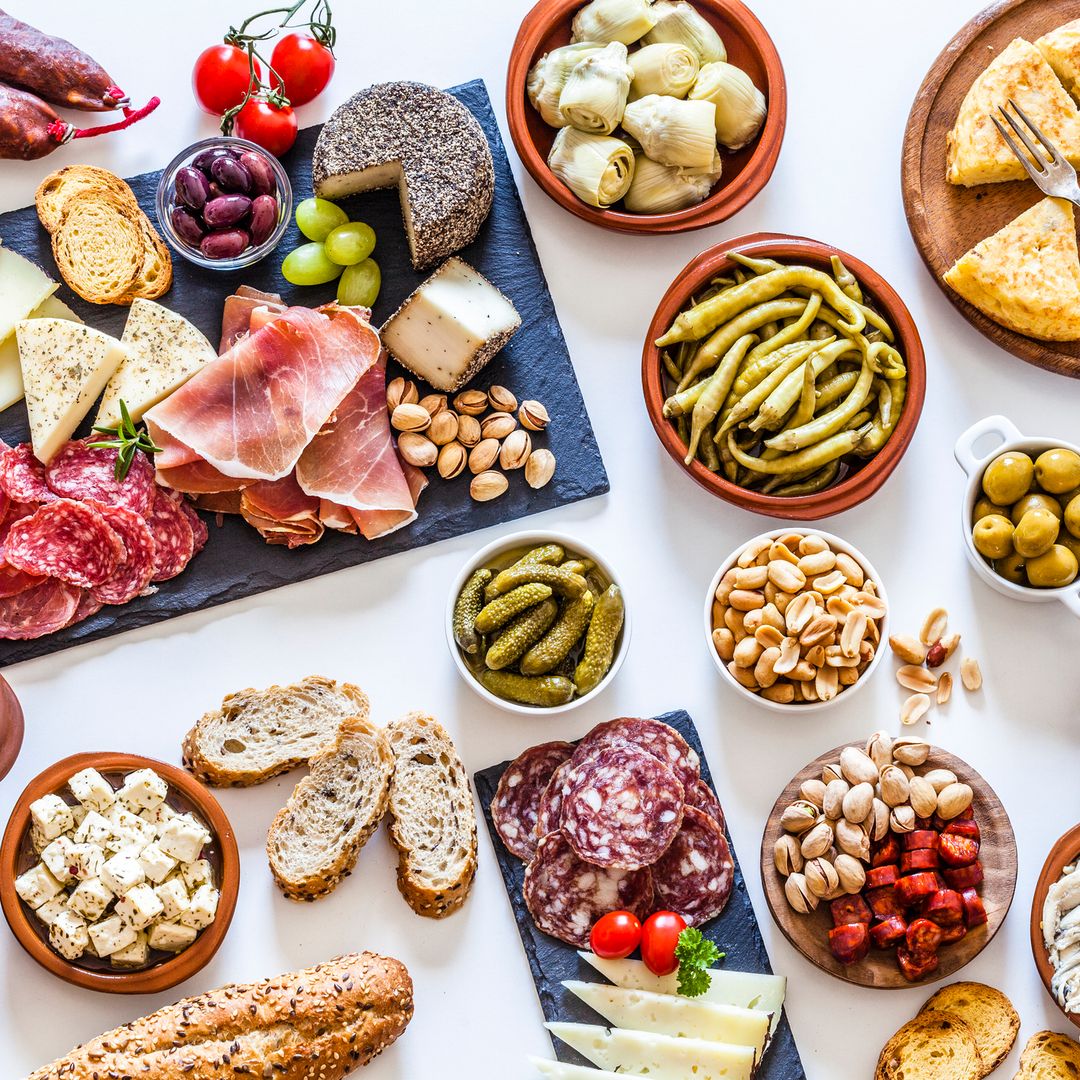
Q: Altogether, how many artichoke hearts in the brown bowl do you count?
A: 9